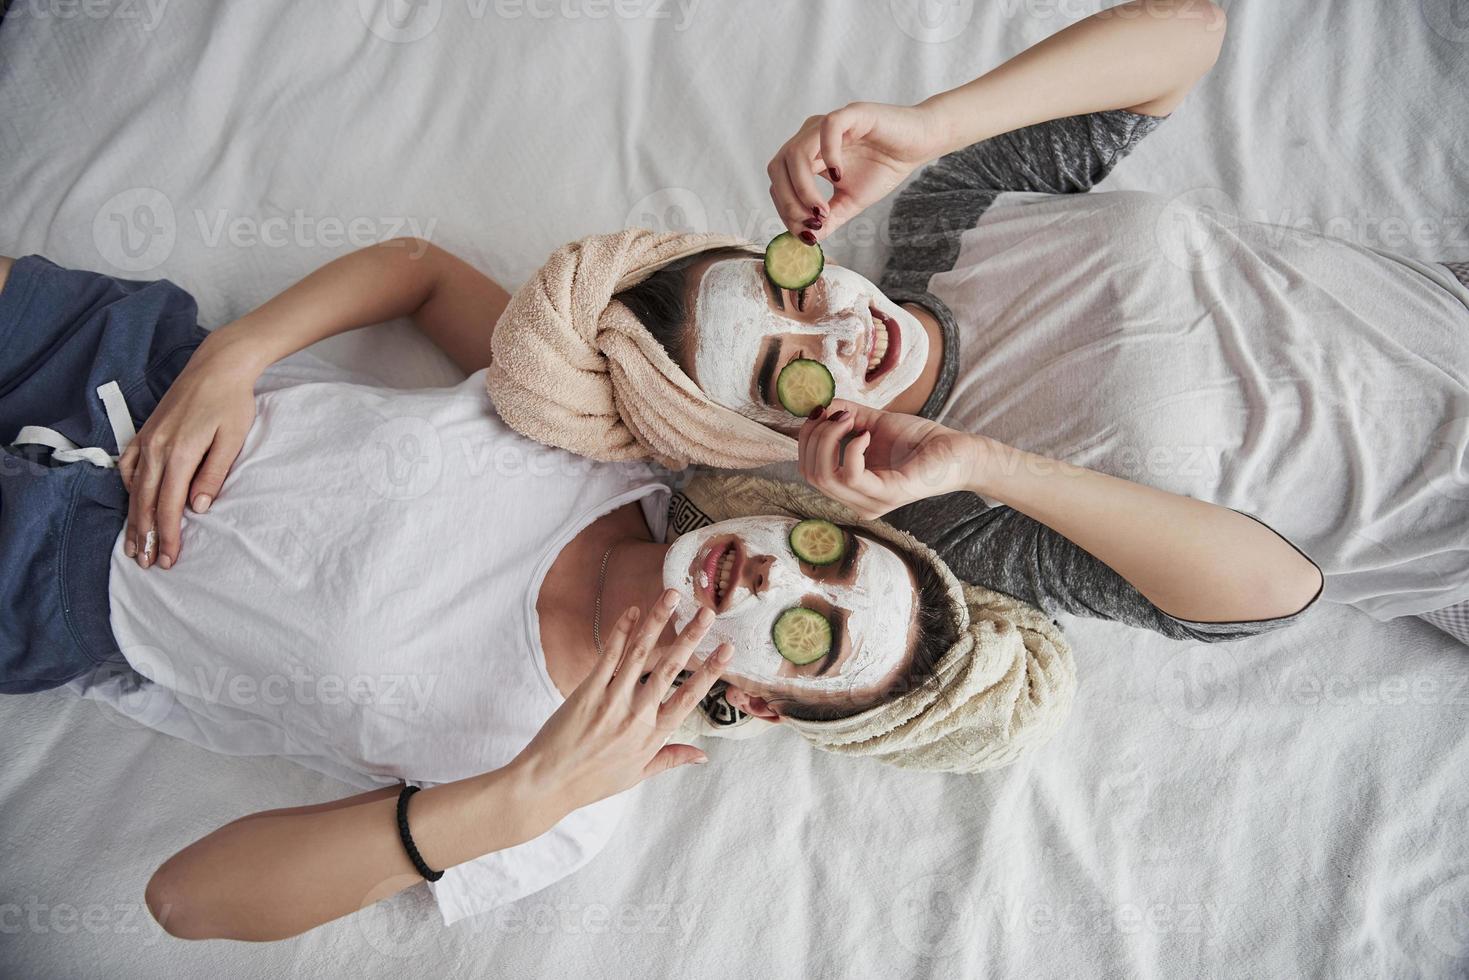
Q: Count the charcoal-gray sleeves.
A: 2